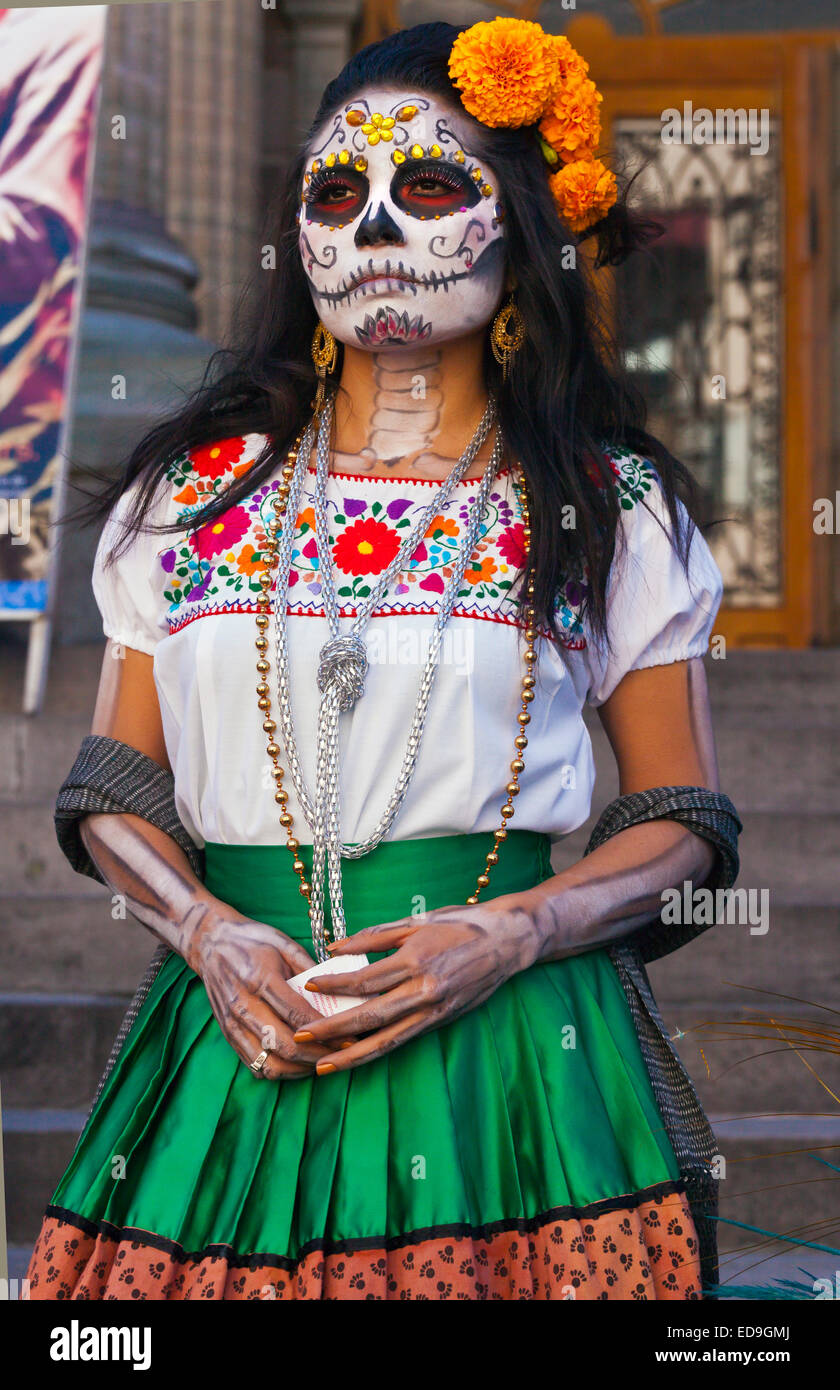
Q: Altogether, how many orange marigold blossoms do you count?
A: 4